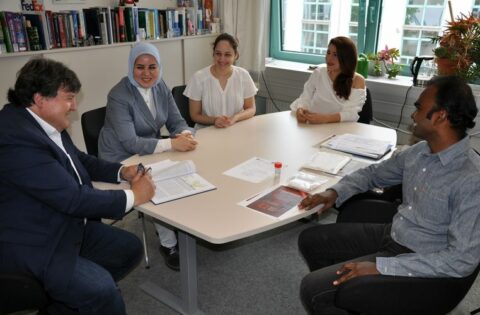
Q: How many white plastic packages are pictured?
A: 1